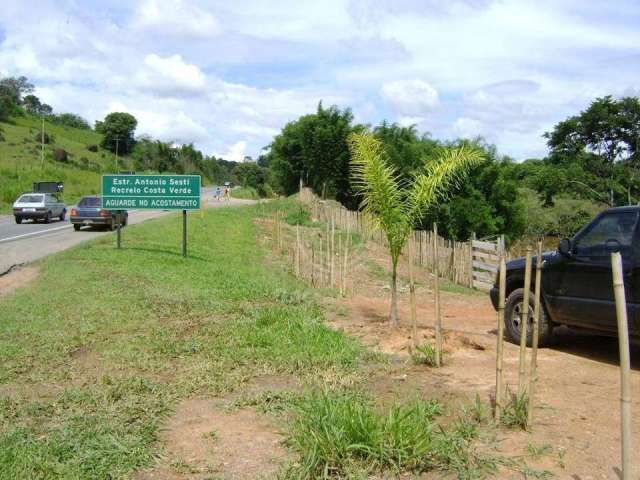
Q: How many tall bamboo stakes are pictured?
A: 6